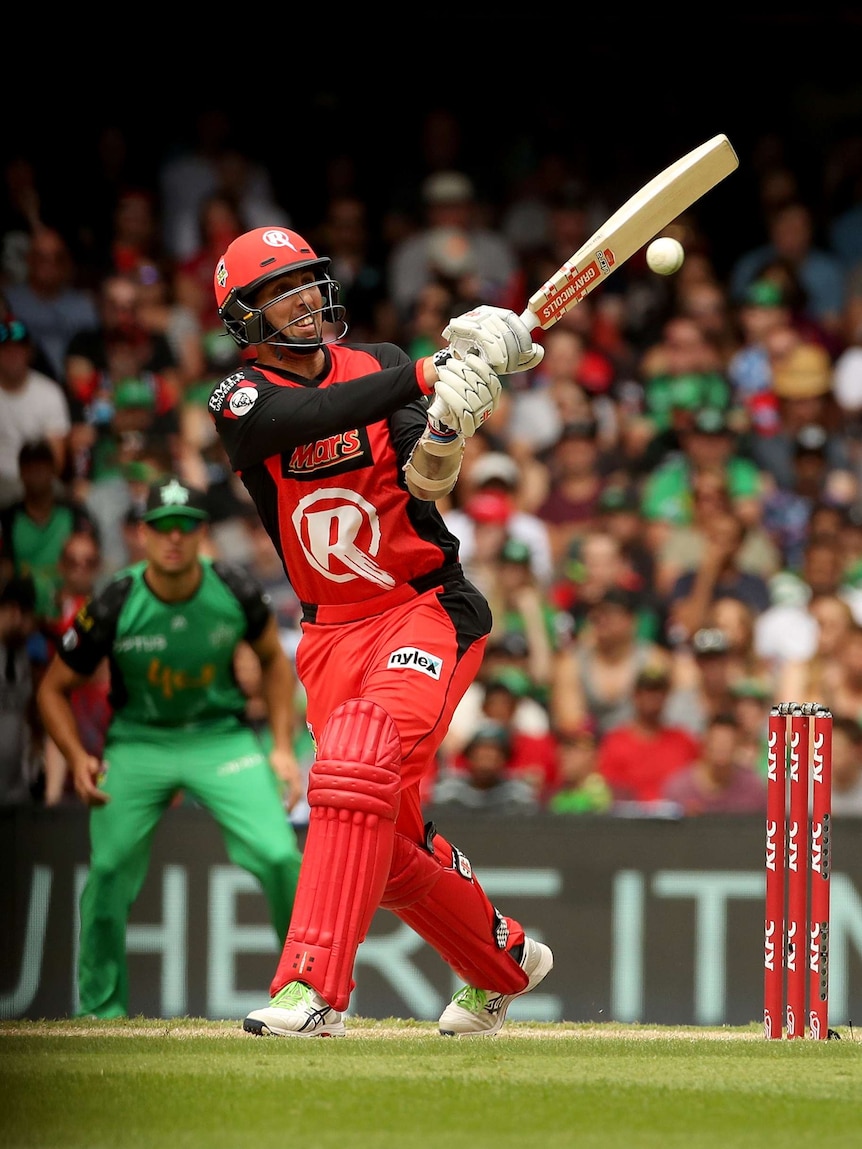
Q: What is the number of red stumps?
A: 3